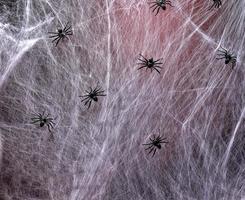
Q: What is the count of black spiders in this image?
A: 8